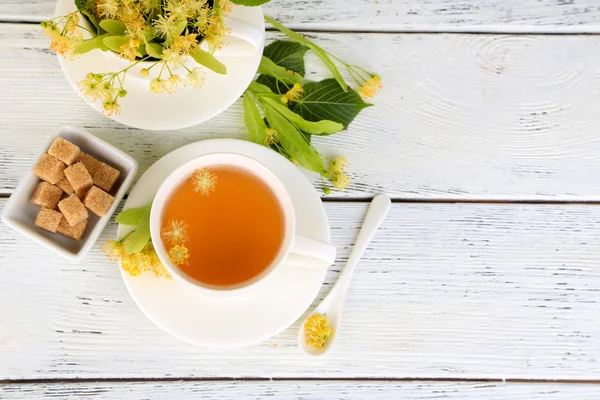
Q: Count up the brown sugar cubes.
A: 11